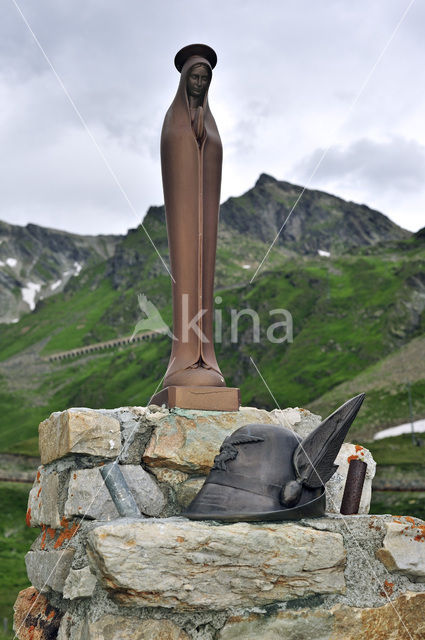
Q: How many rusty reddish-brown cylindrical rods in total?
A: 1